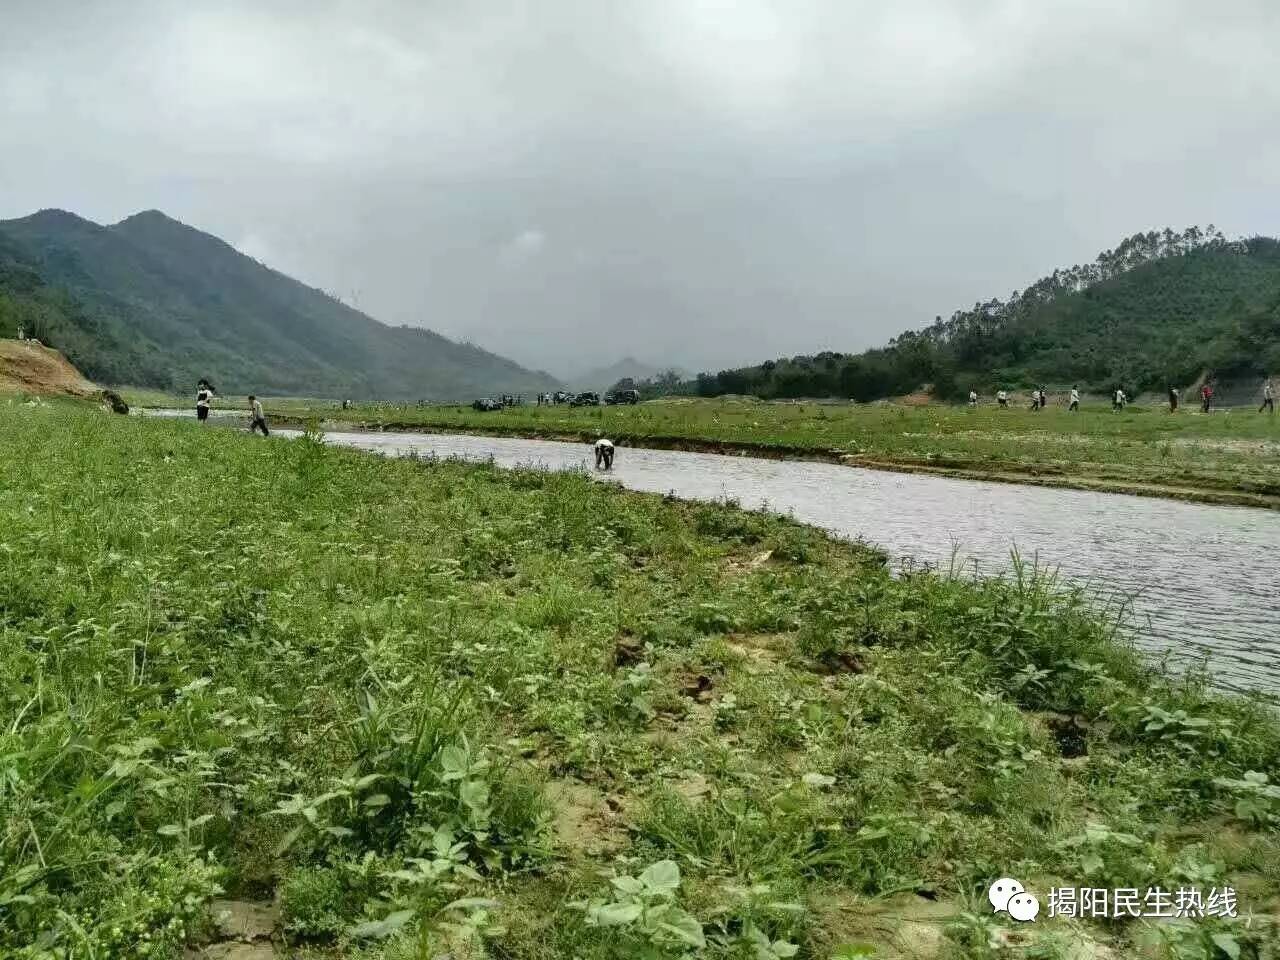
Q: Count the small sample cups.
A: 0